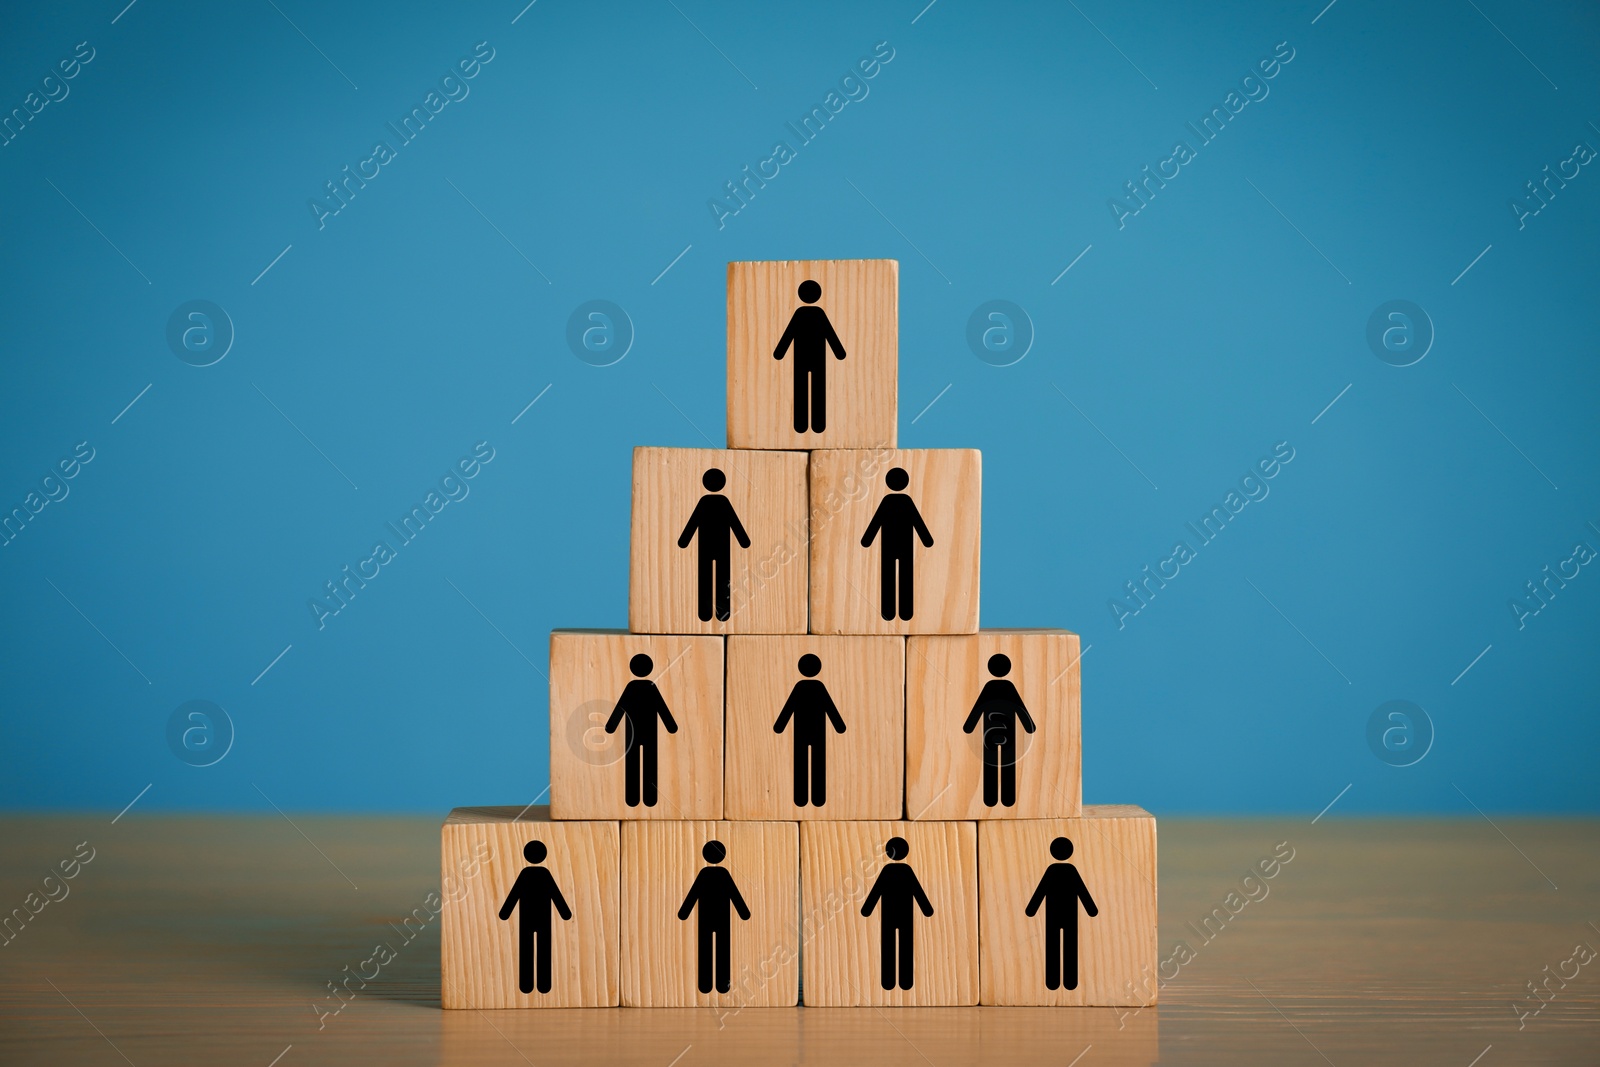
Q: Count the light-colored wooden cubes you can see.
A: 10